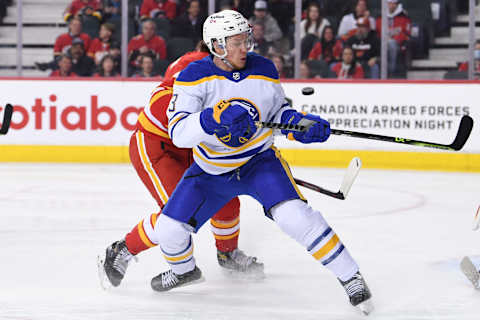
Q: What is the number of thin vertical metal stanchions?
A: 6